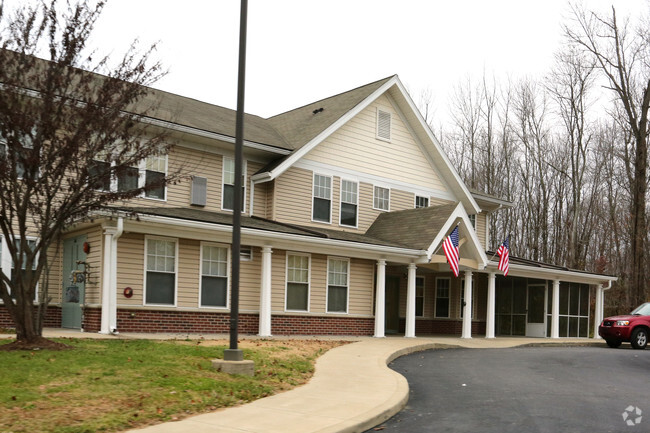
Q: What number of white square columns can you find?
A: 8